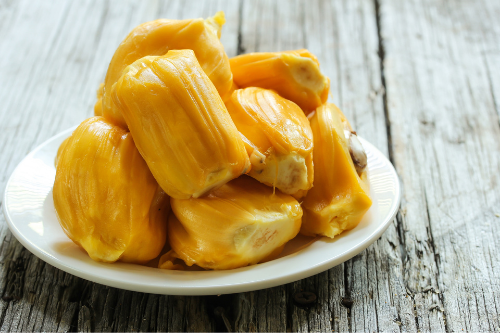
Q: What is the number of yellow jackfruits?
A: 7